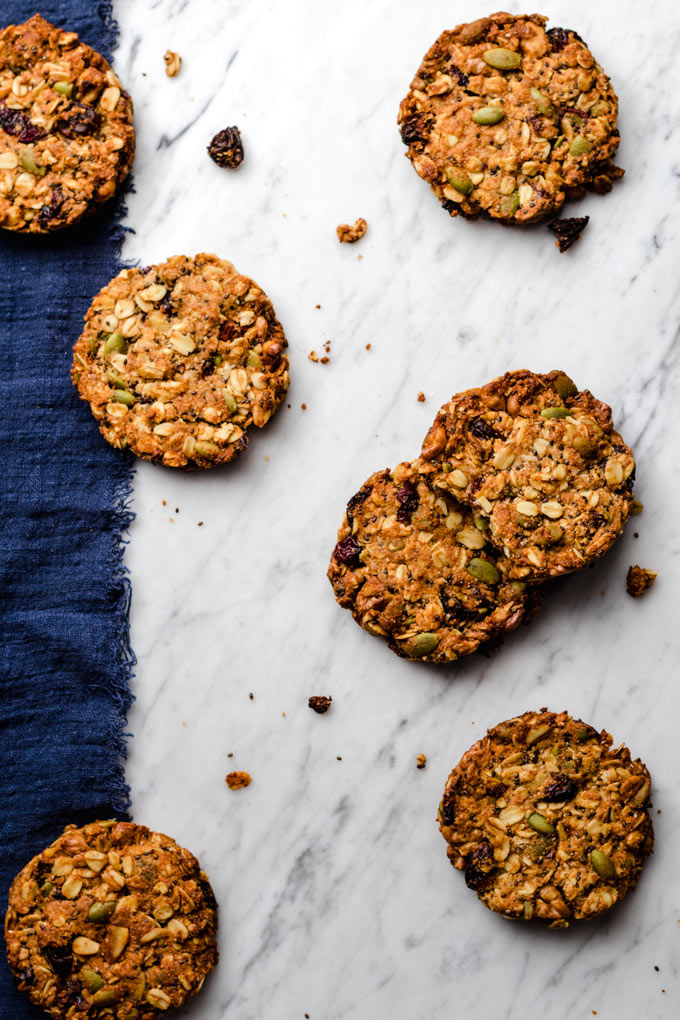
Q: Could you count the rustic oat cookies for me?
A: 7